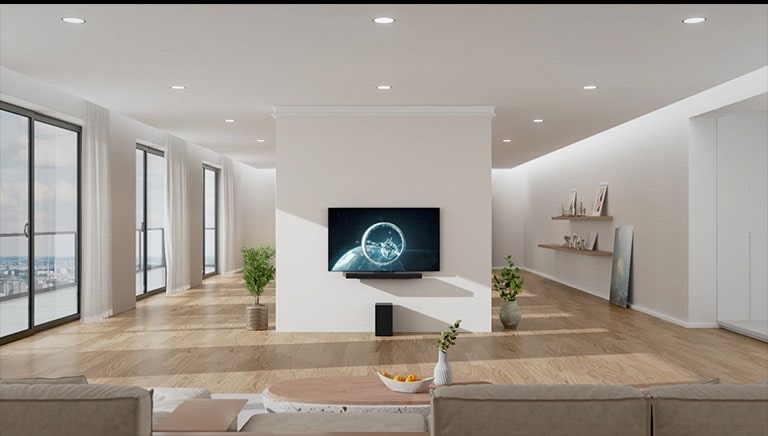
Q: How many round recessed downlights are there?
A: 10